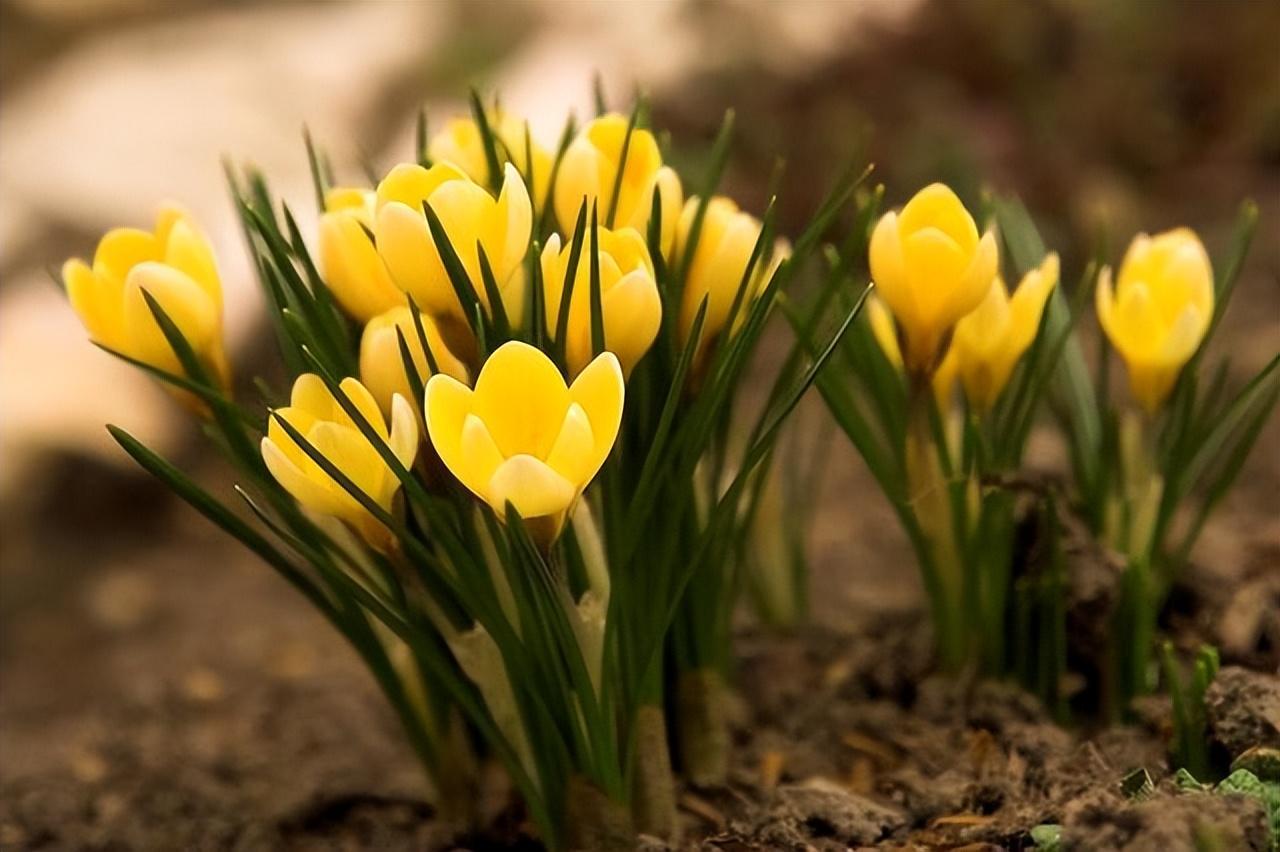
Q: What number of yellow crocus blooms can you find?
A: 13